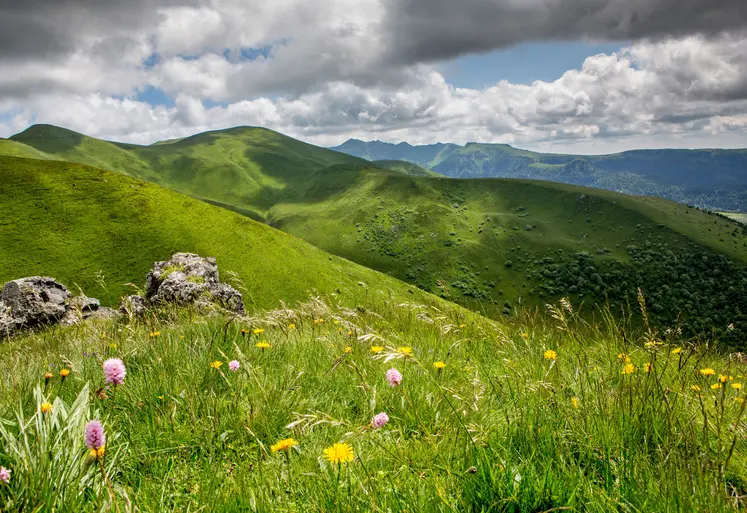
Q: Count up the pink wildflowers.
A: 6